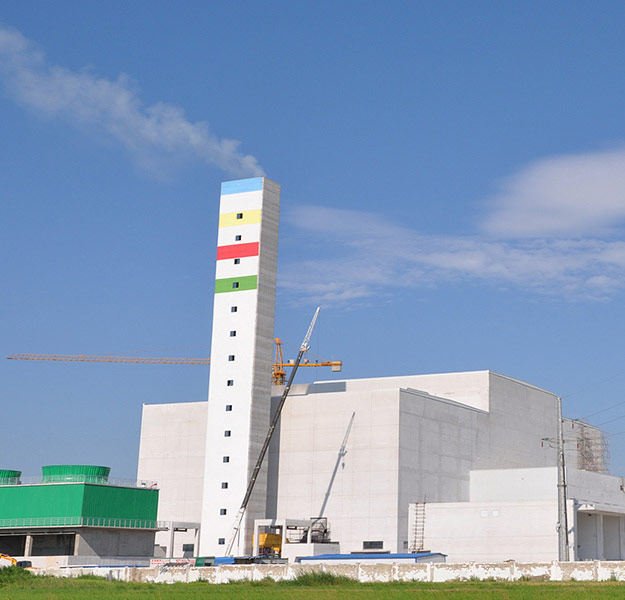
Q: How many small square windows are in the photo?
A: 14